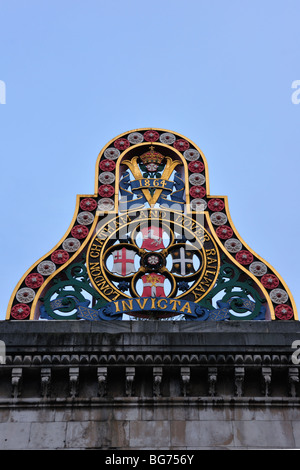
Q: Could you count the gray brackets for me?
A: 11